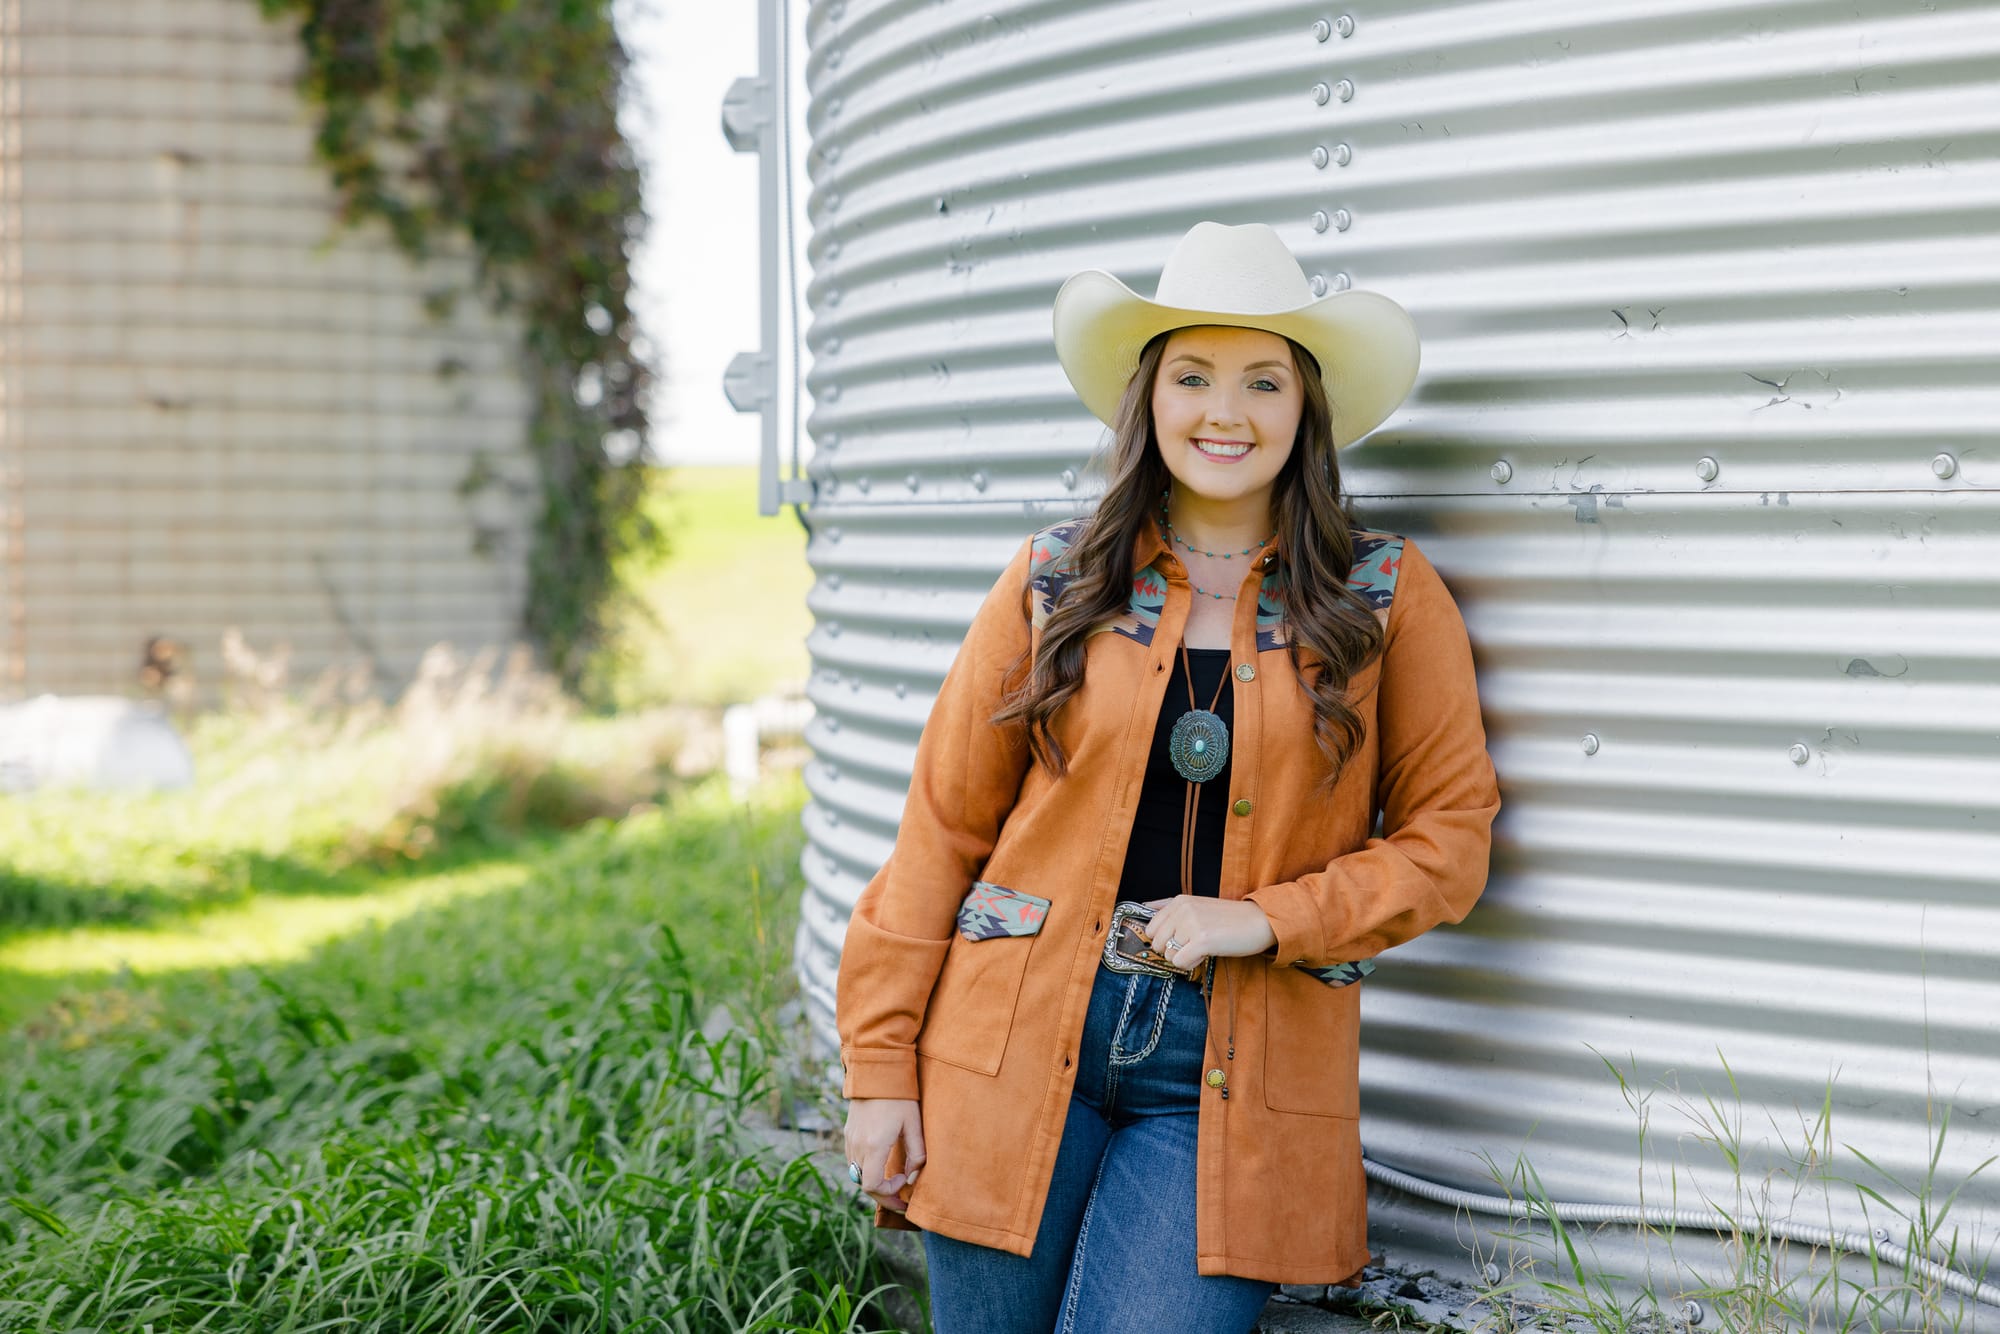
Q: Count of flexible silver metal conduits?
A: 1